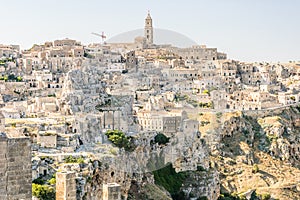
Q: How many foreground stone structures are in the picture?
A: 3